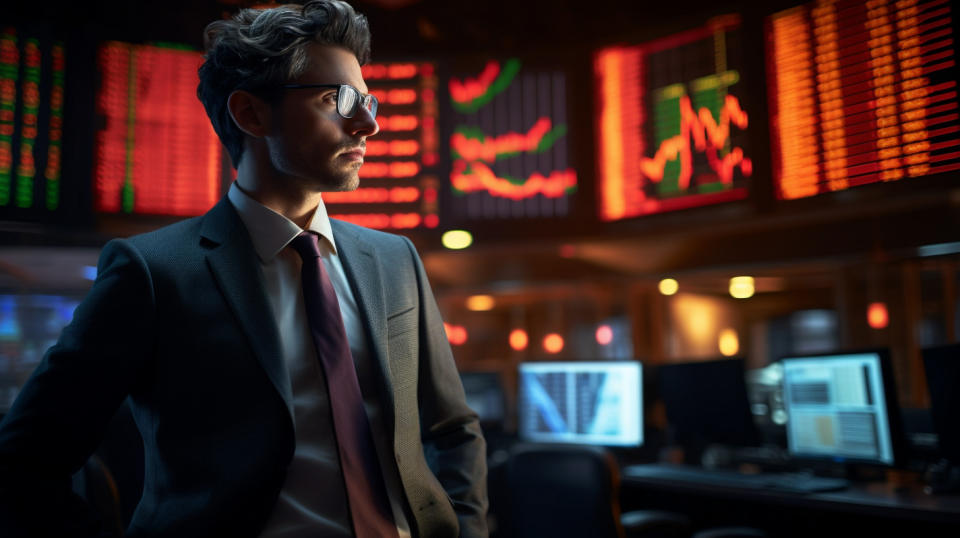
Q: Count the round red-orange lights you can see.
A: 5